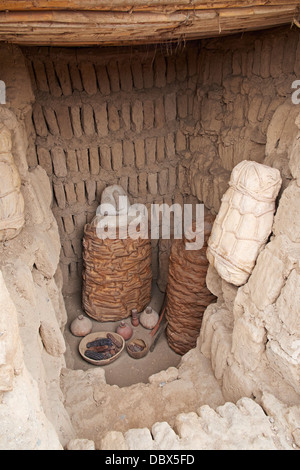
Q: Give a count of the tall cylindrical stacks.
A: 2